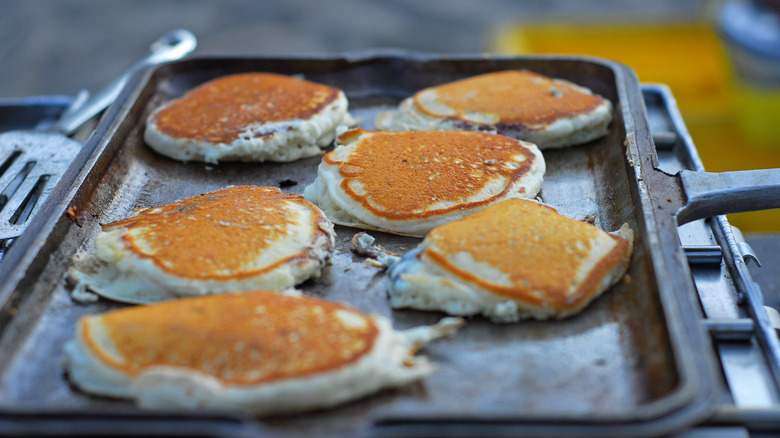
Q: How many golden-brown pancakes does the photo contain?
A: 6